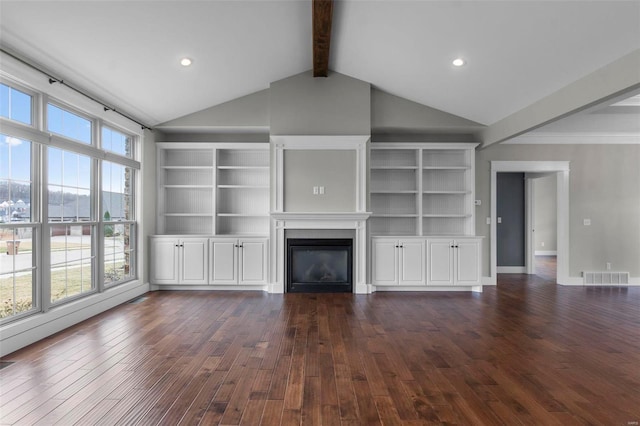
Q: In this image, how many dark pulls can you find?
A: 8